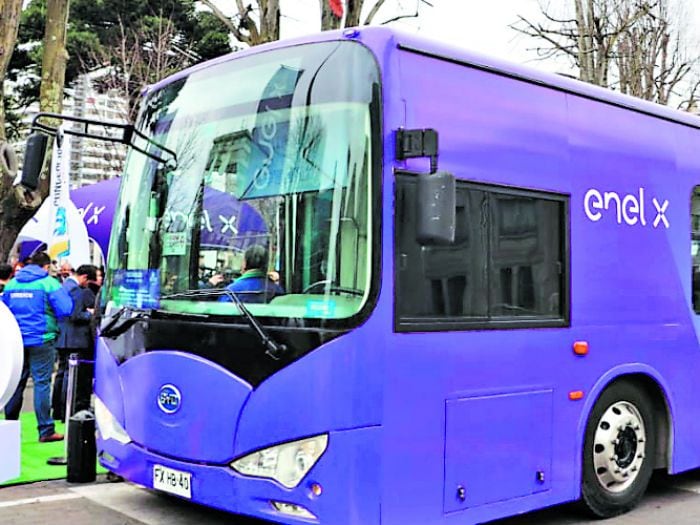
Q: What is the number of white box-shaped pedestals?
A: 1